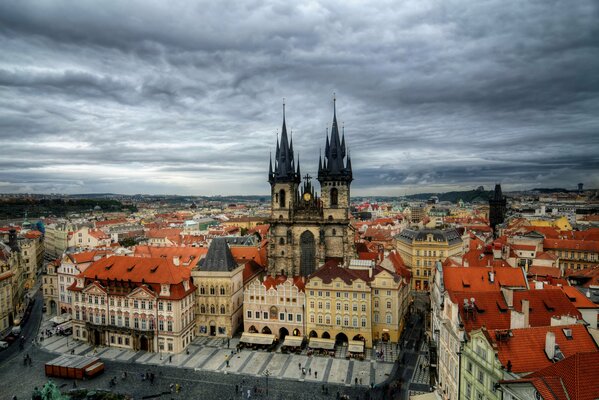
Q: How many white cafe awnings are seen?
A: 4